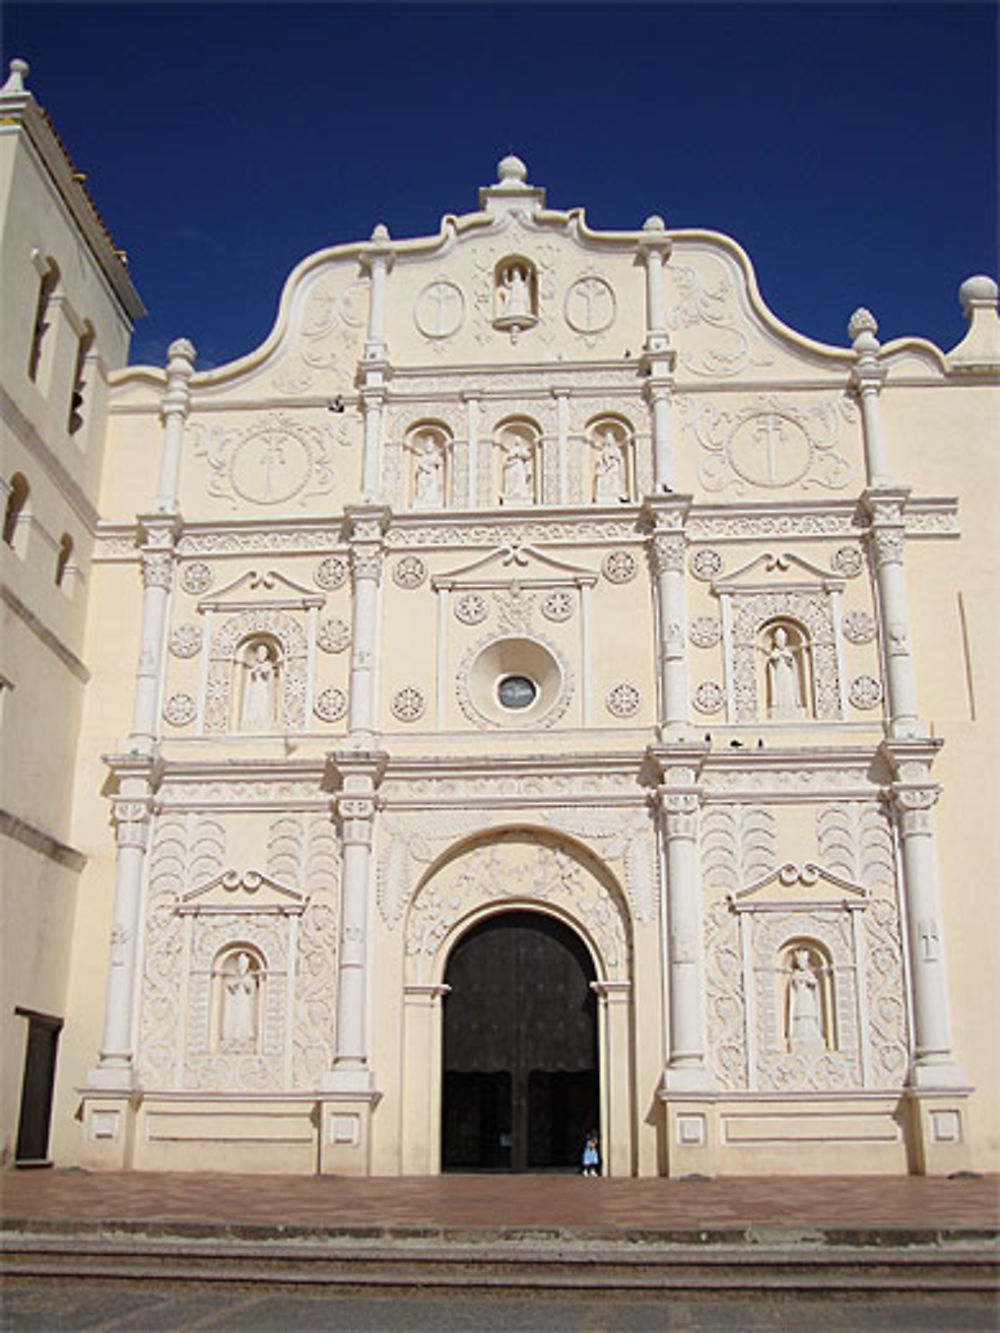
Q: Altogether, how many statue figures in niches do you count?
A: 8